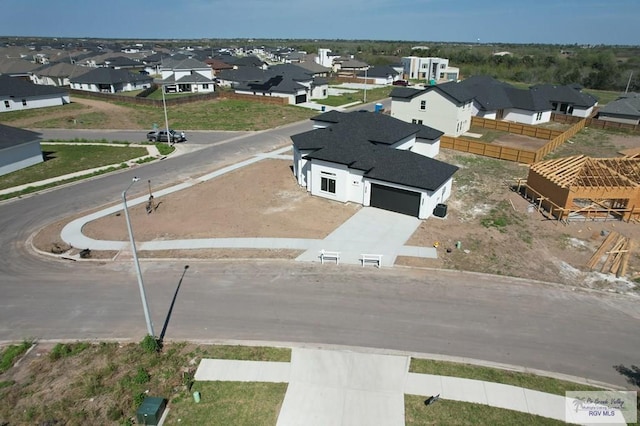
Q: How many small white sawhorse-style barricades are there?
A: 2